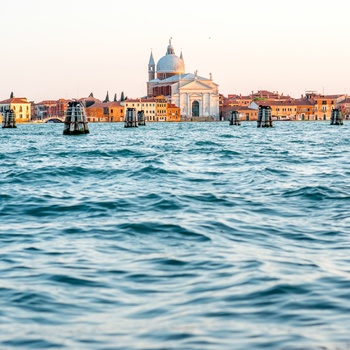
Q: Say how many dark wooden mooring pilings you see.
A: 7